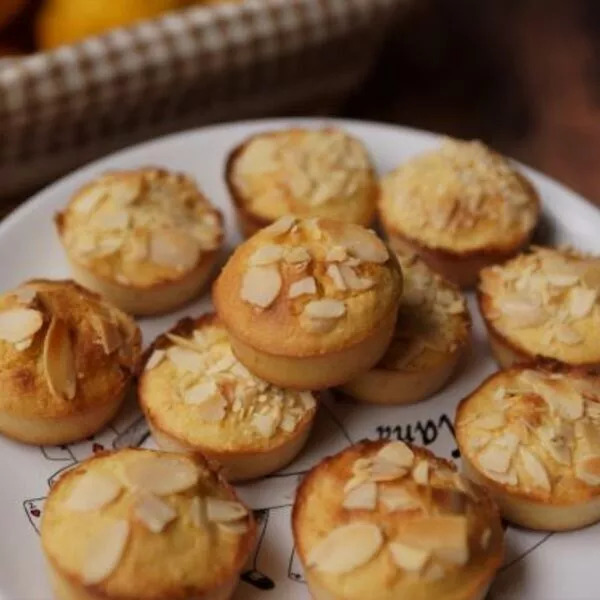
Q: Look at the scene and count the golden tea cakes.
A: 11